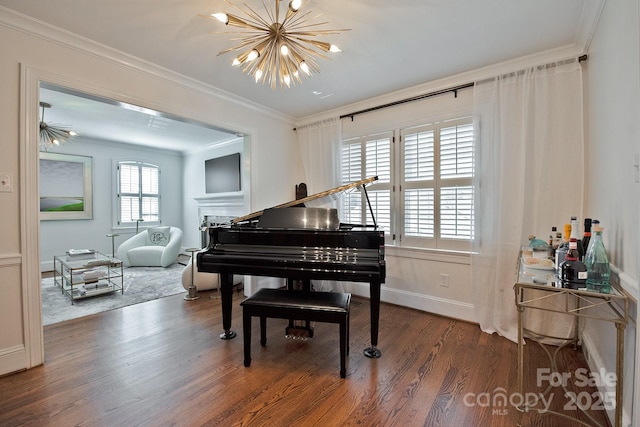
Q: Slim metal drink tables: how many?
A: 2